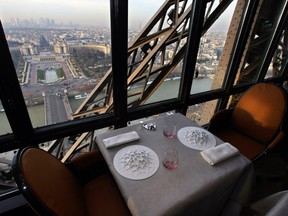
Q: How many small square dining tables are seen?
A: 1